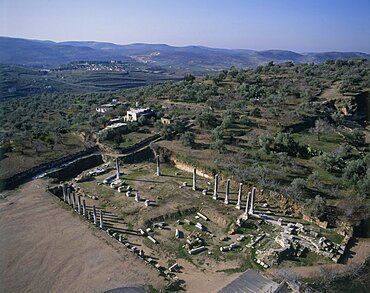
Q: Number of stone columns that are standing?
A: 15